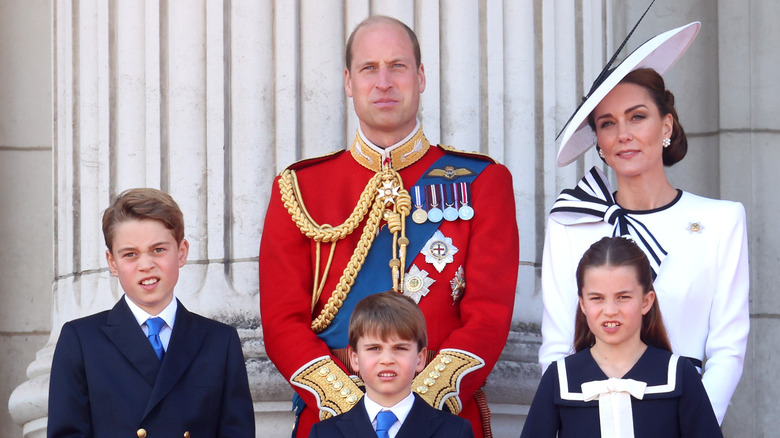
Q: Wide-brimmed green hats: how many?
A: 0